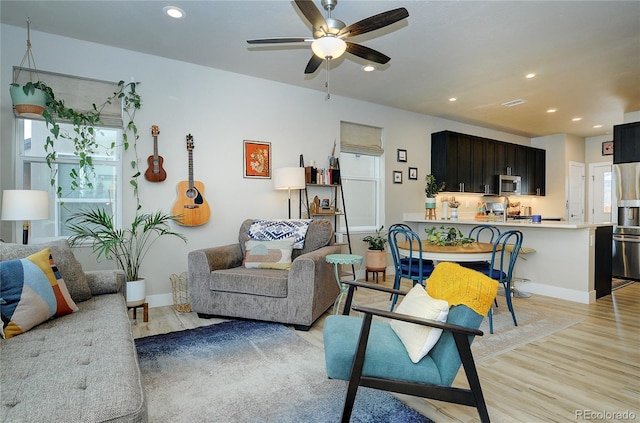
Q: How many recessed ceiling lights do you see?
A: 7